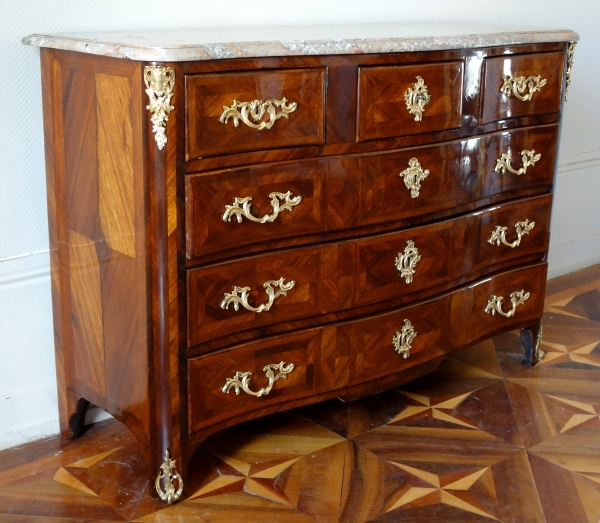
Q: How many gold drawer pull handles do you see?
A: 8